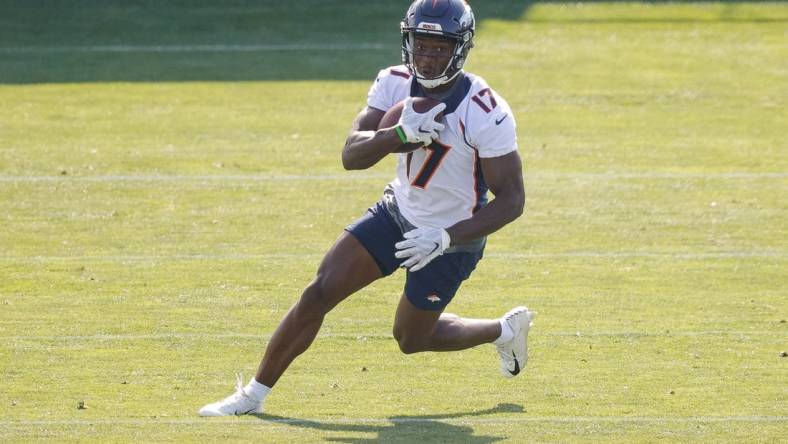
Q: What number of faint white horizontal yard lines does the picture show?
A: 5